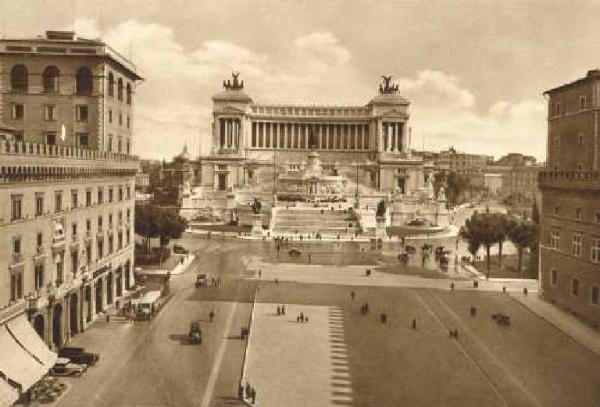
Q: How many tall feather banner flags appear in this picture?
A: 0